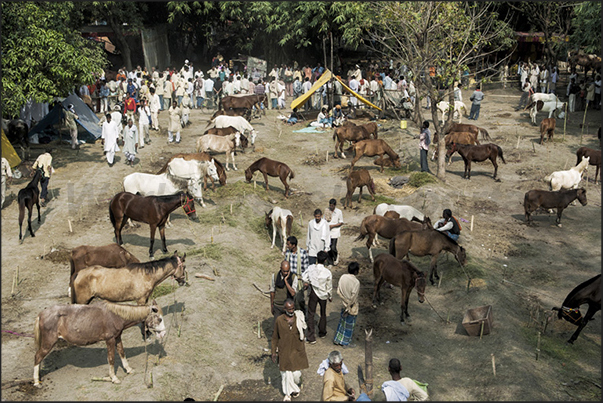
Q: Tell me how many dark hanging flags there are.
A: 0